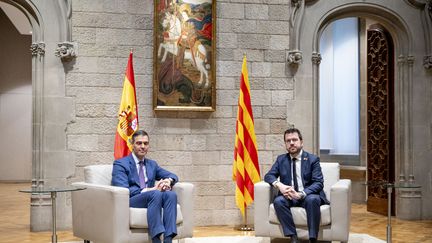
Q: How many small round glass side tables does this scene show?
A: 2